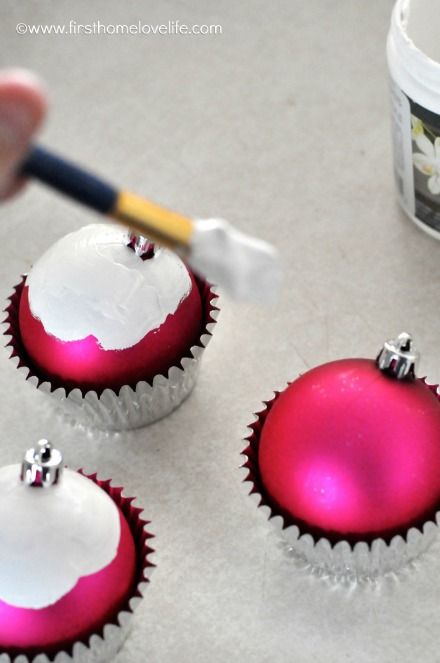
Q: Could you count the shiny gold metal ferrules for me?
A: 1